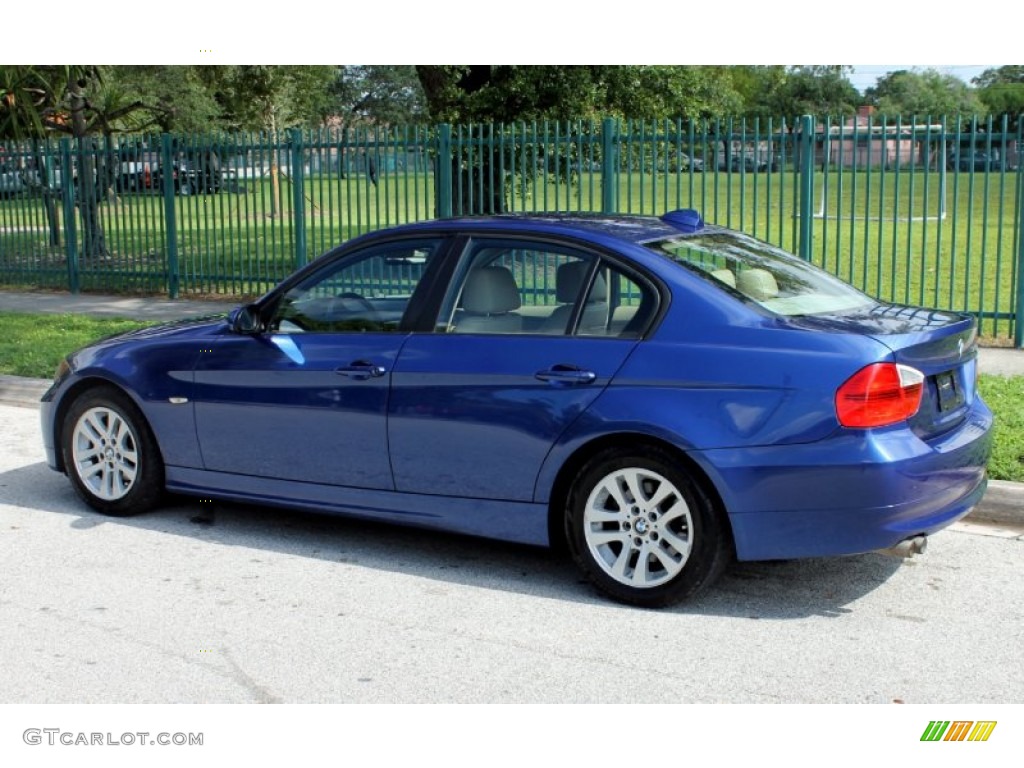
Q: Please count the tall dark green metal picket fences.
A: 1